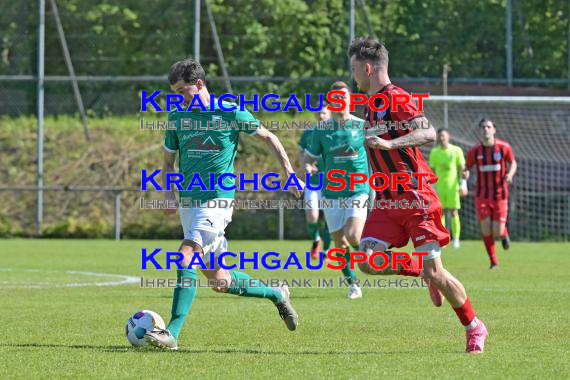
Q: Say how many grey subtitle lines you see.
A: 3